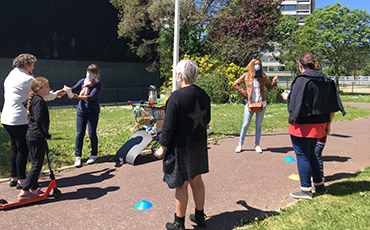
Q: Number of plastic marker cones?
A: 3